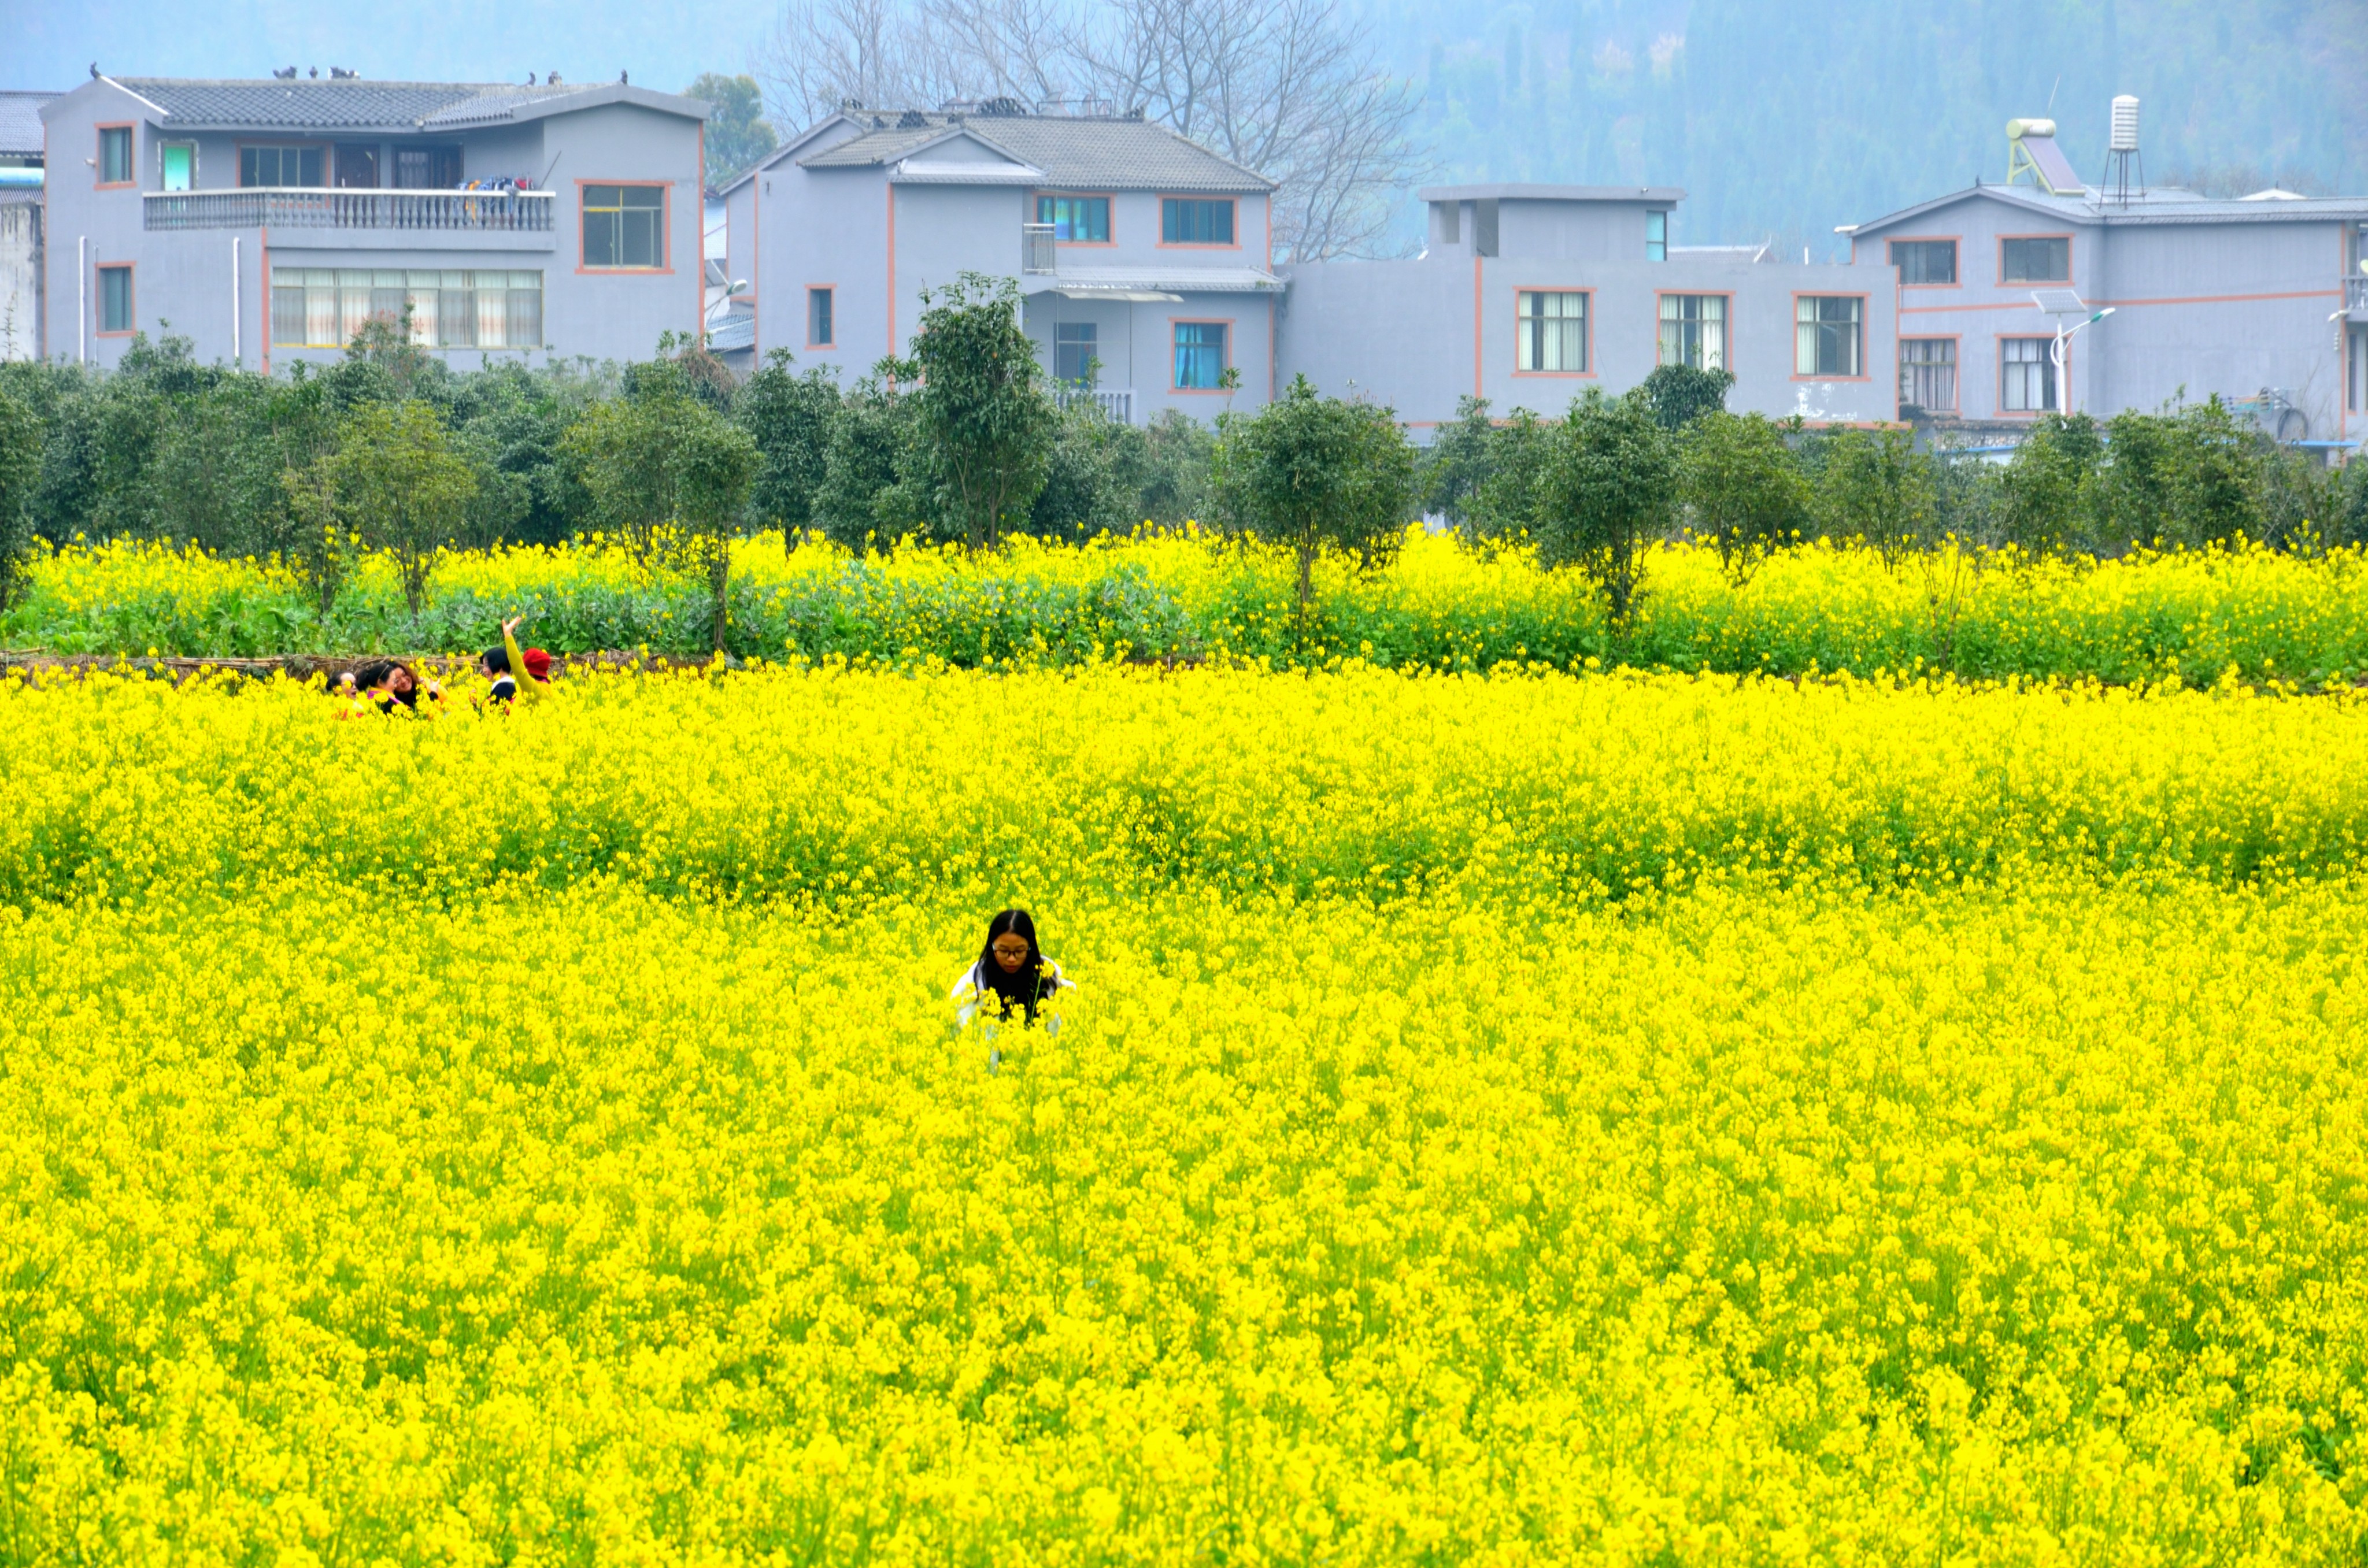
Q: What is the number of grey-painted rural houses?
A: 4